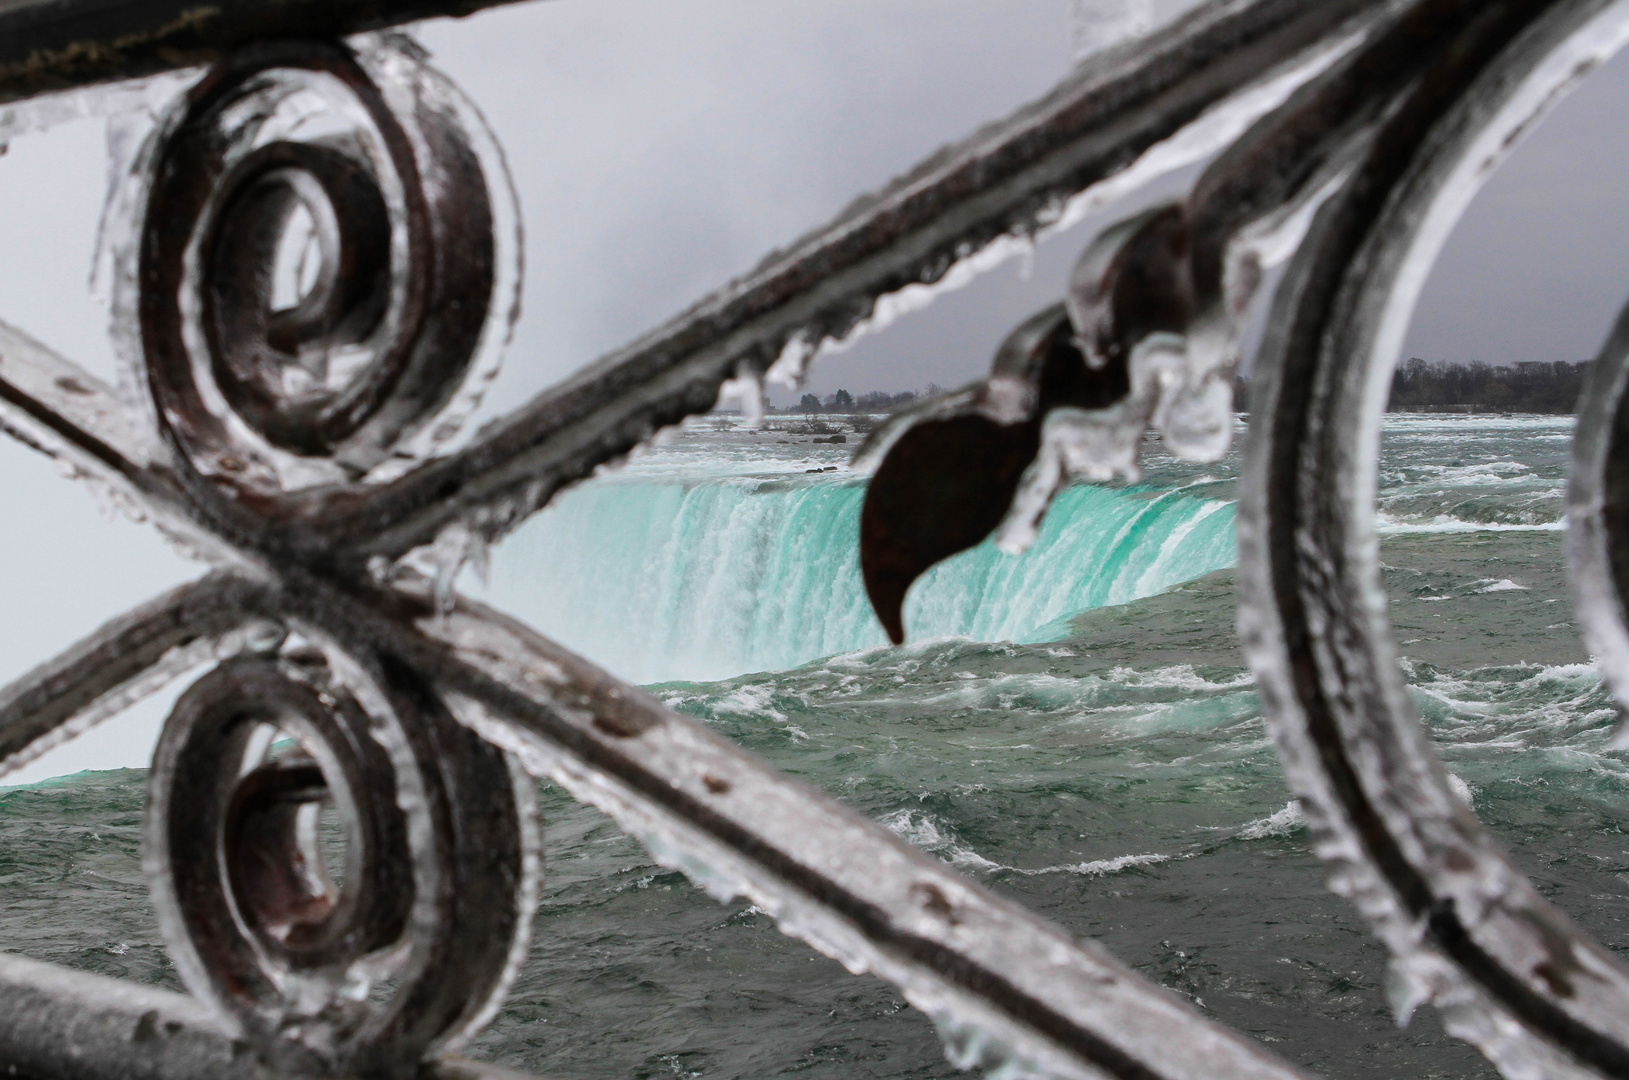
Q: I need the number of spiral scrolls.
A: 2